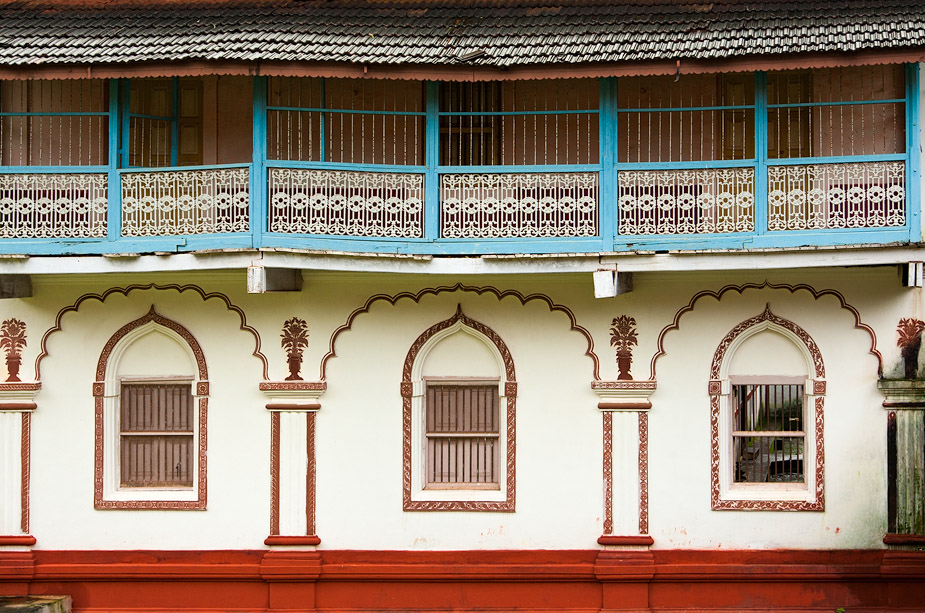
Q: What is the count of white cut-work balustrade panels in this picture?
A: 6